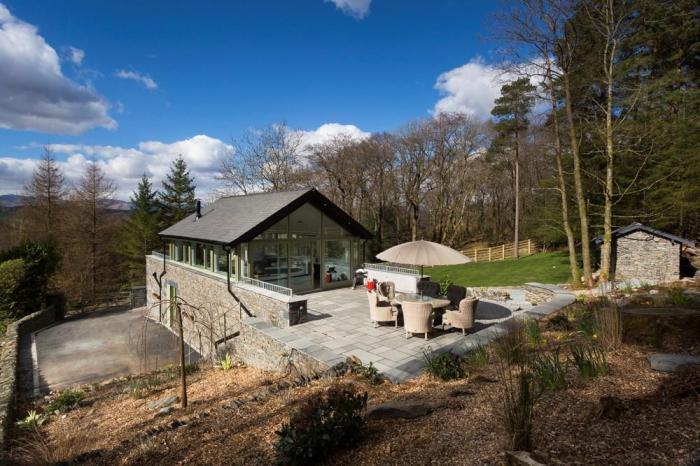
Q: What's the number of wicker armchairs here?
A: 6